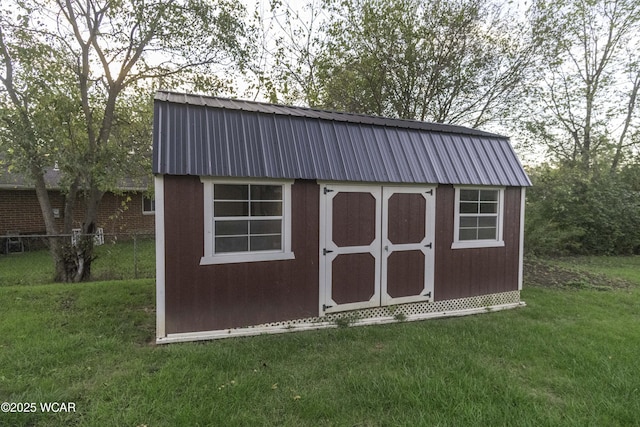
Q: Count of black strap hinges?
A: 6